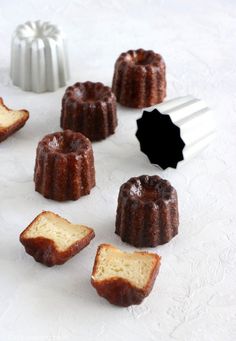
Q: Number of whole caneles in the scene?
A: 4